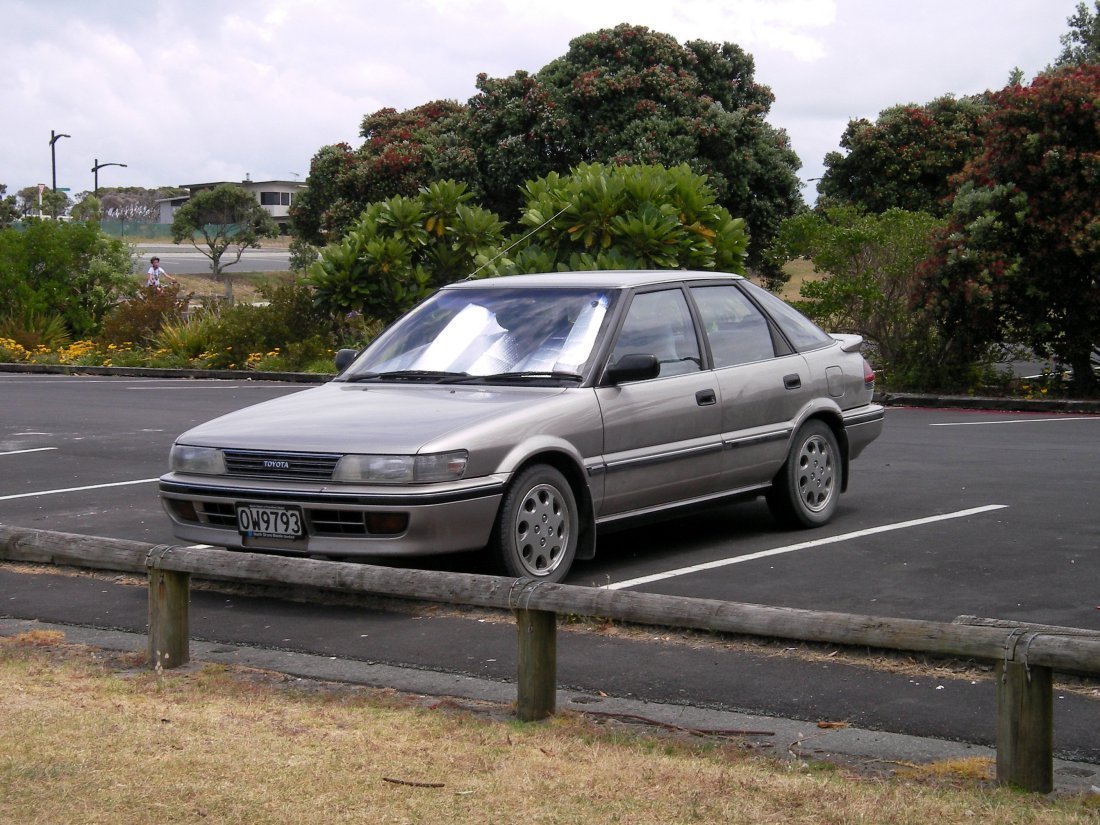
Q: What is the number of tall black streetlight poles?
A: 2